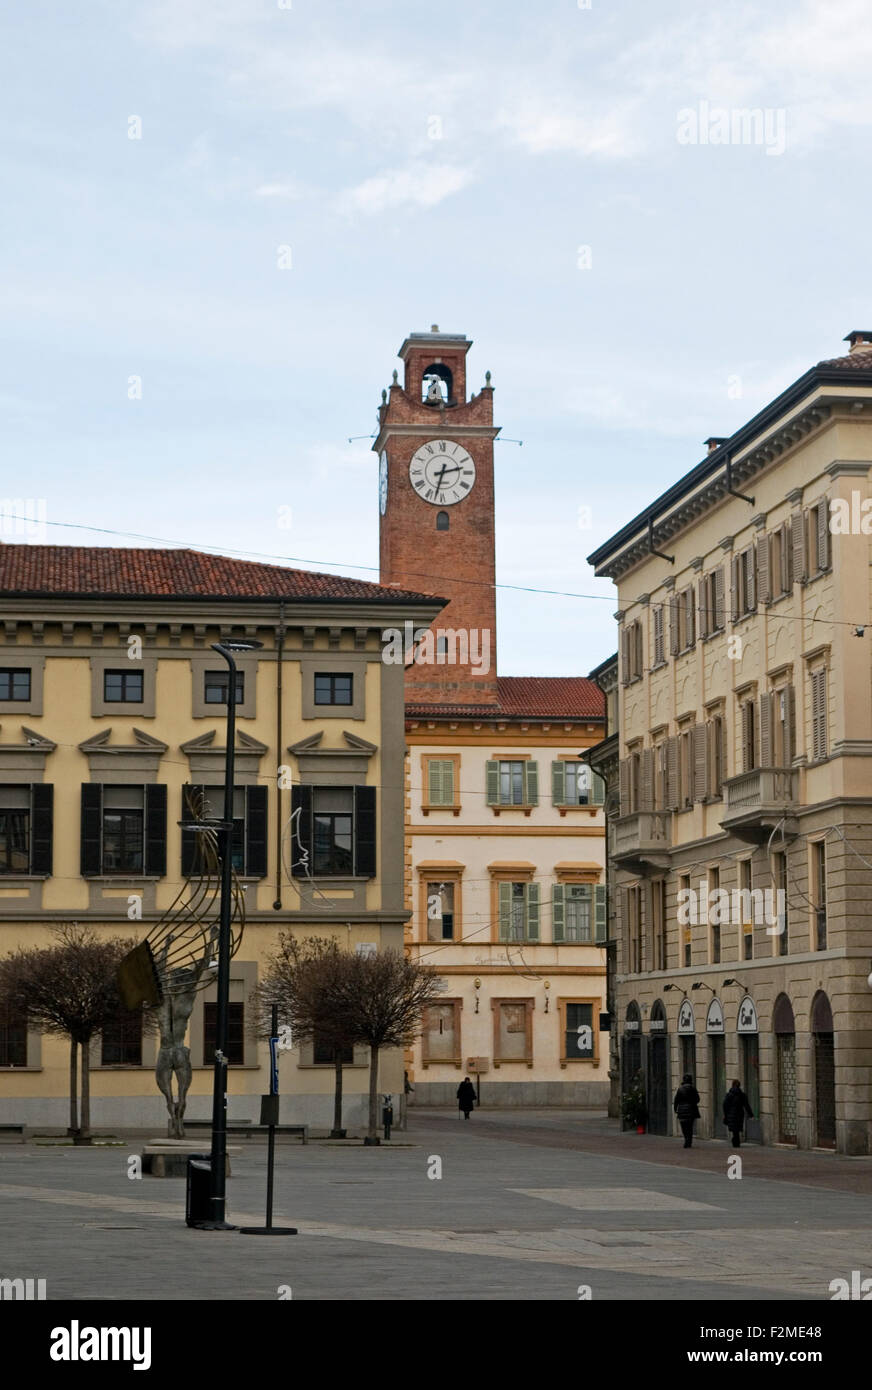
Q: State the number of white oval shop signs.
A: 3